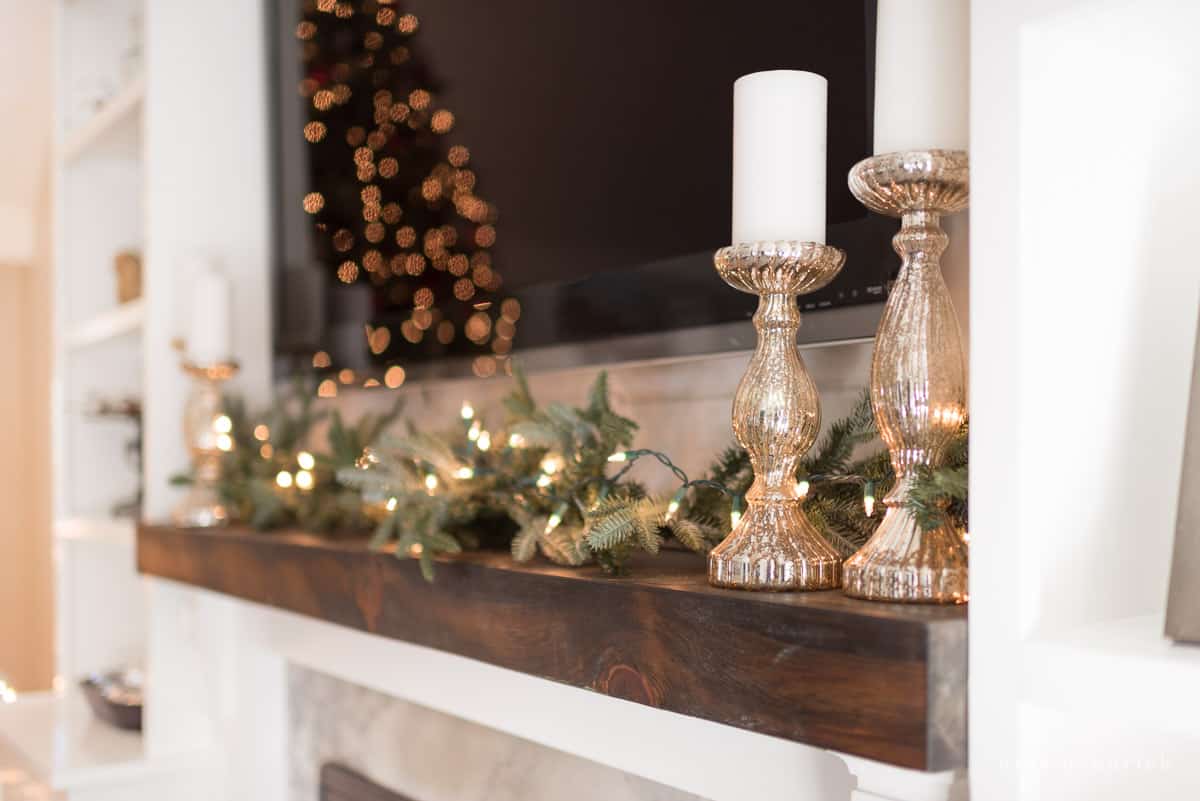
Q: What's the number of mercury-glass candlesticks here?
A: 3